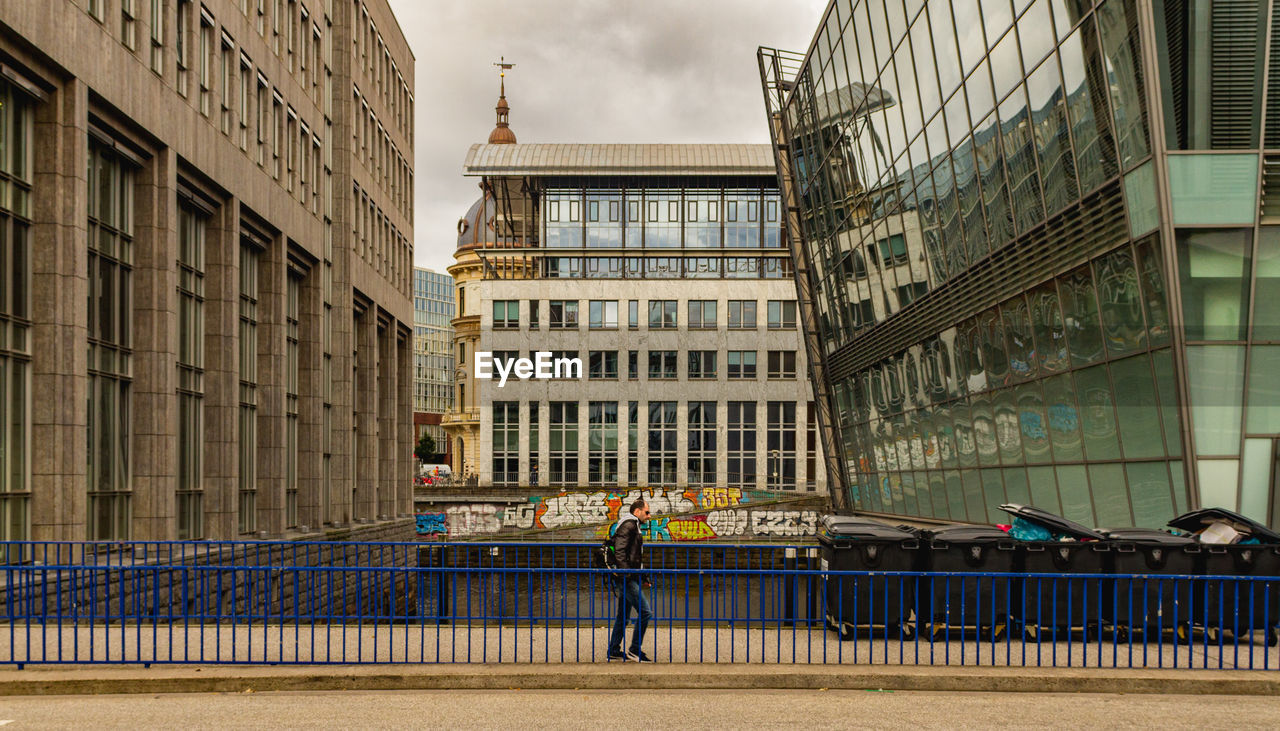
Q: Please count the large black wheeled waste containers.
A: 5